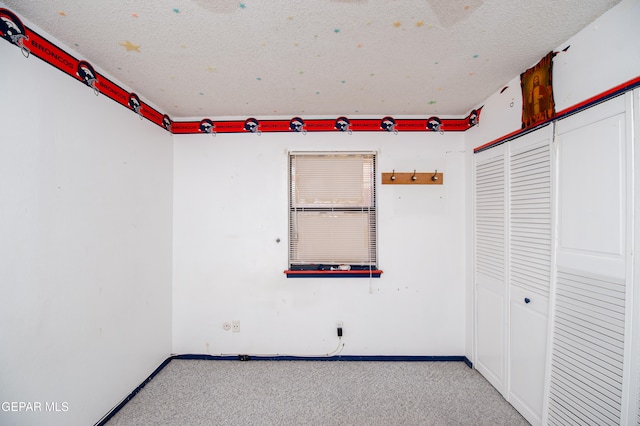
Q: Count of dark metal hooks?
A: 3